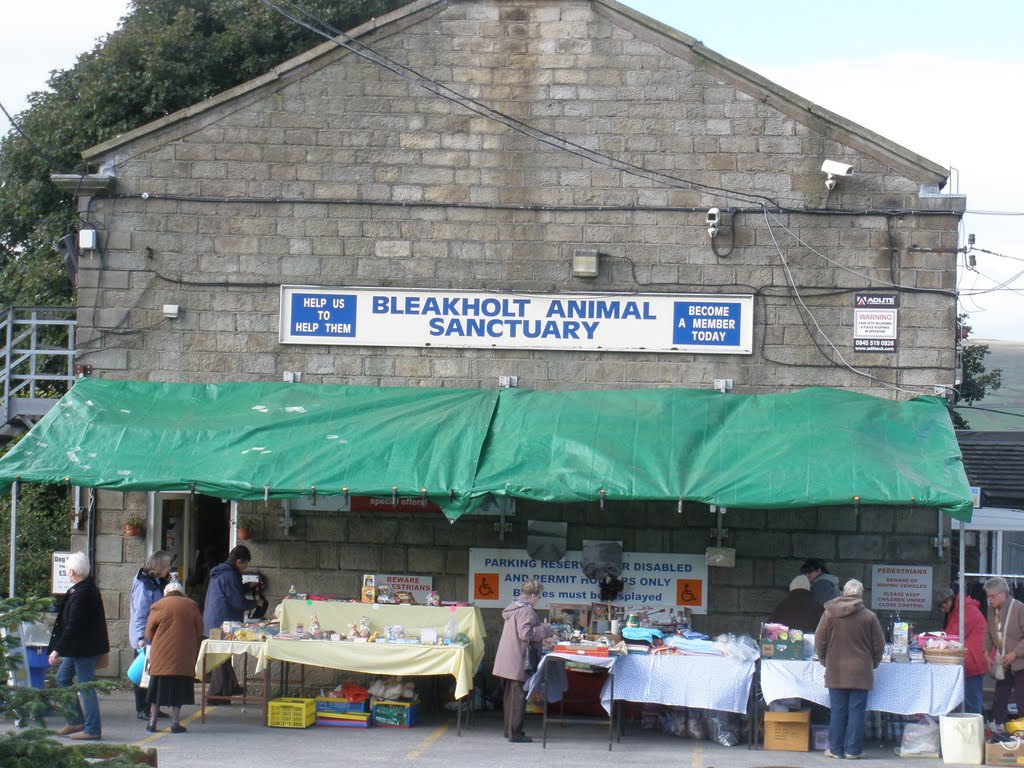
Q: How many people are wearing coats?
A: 10